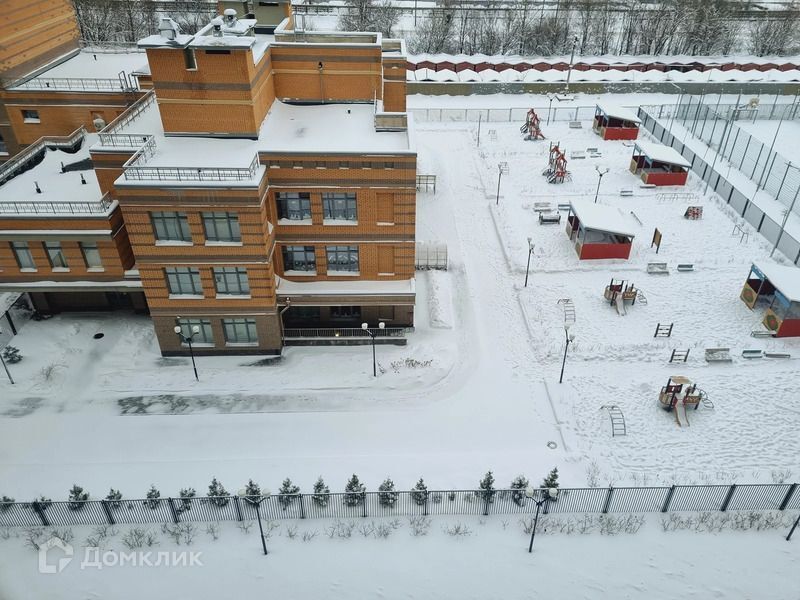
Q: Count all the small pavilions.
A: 4